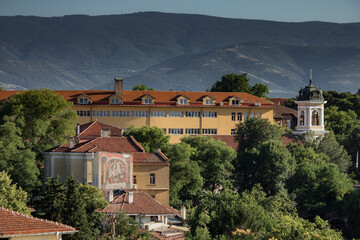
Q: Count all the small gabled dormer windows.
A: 6